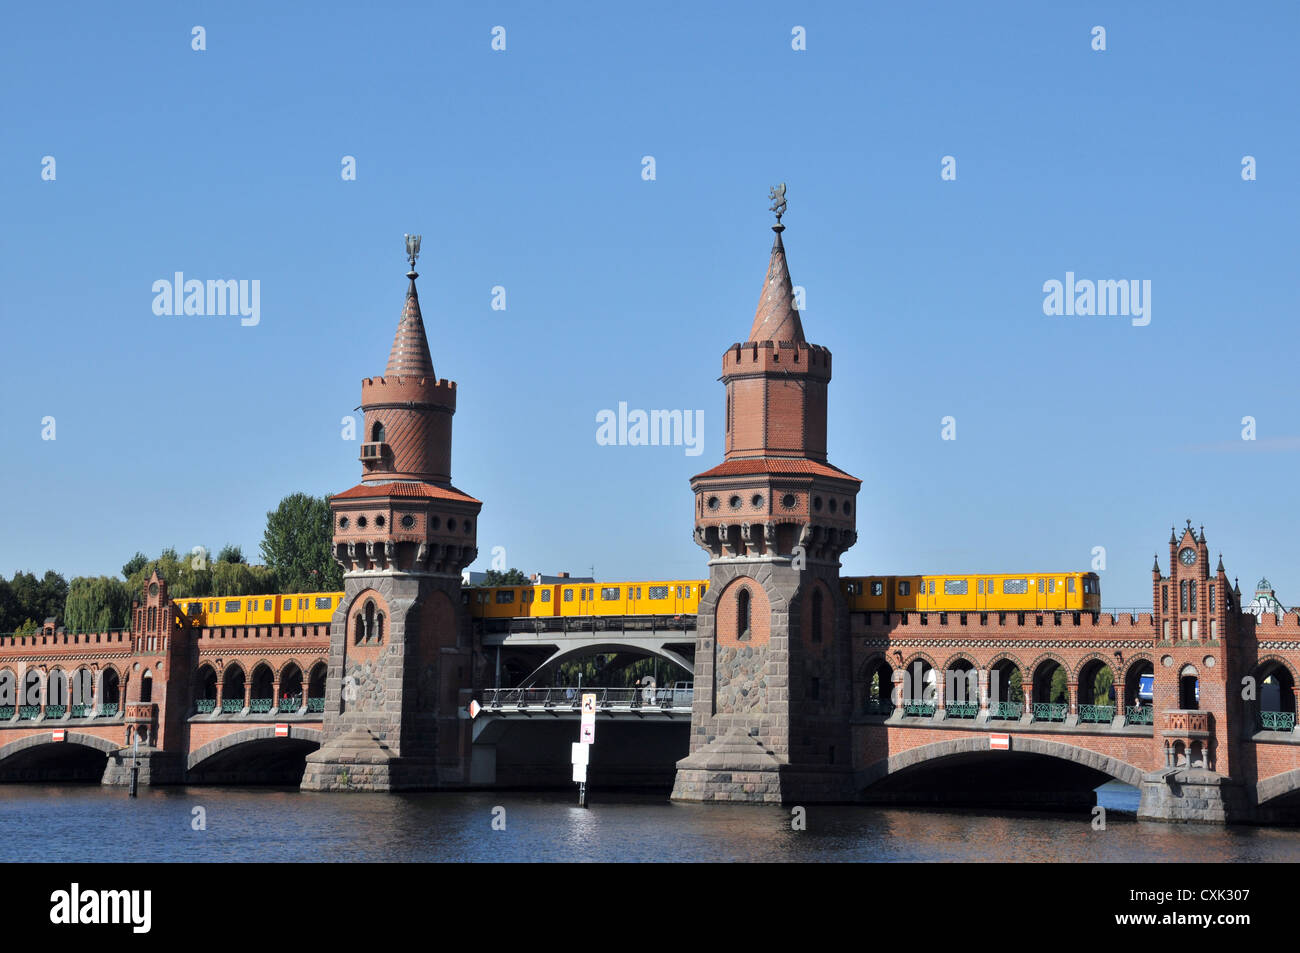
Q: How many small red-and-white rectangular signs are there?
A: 3